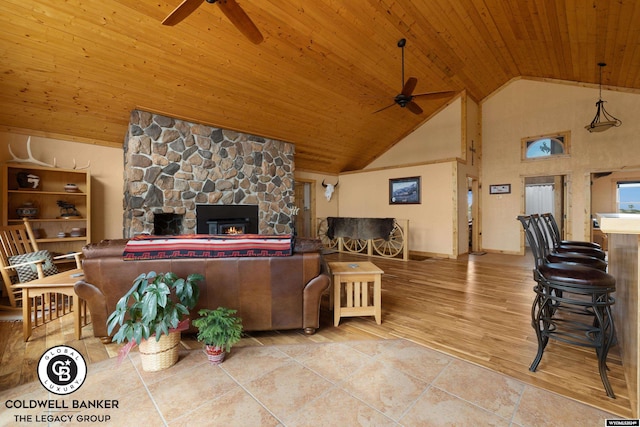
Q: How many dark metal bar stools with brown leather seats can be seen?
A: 4